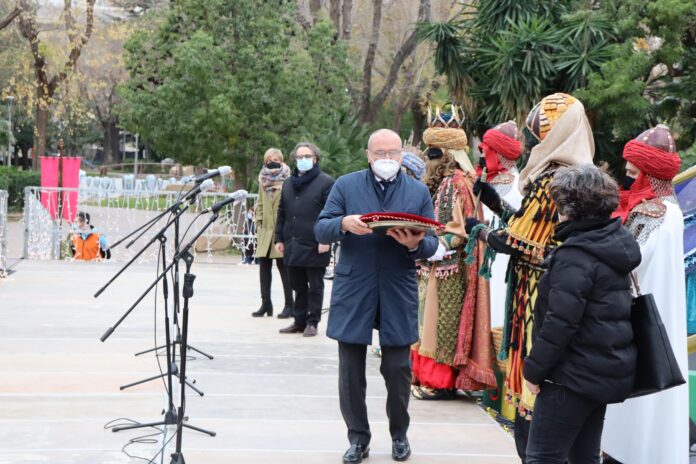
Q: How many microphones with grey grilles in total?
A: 3